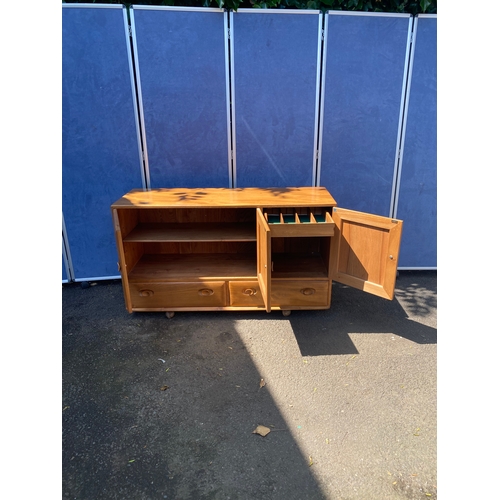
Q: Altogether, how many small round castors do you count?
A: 2